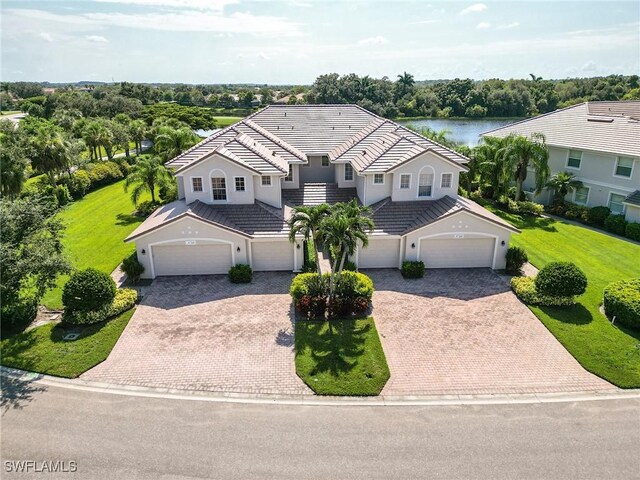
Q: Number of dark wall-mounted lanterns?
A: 5